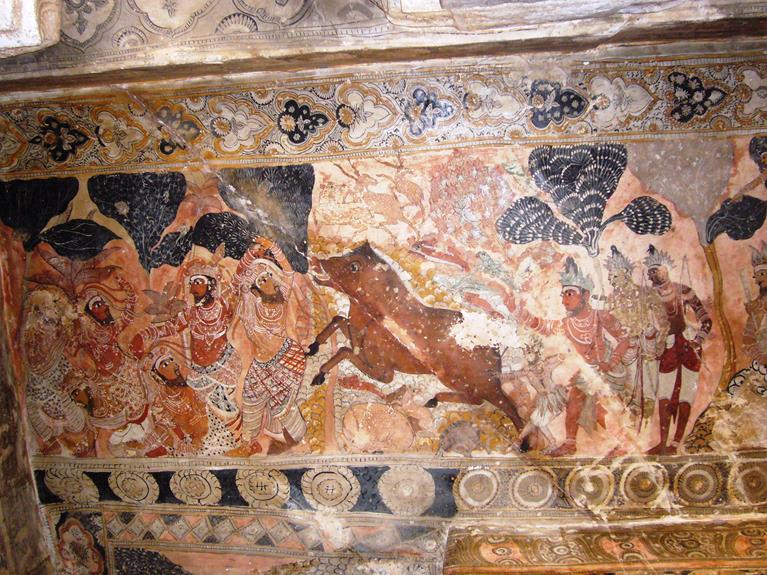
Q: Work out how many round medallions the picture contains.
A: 12